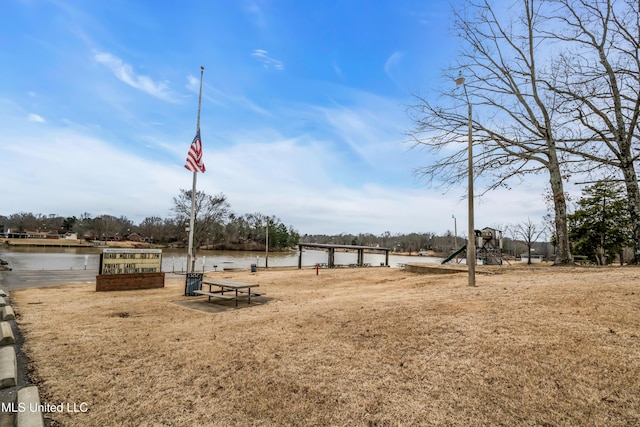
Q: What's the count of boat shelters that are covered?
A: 1